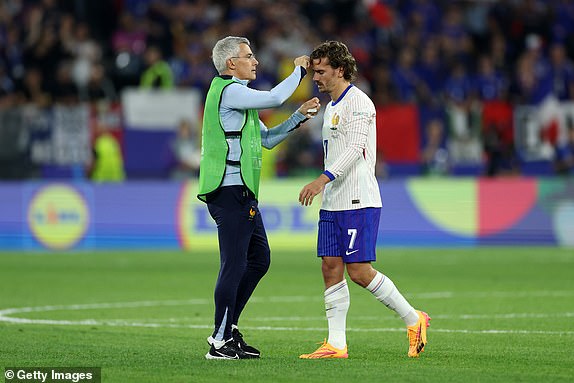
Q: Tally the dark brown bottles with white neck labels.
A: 0